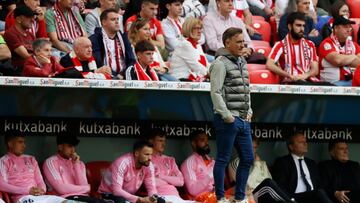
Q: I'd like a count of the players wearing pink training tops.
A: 5